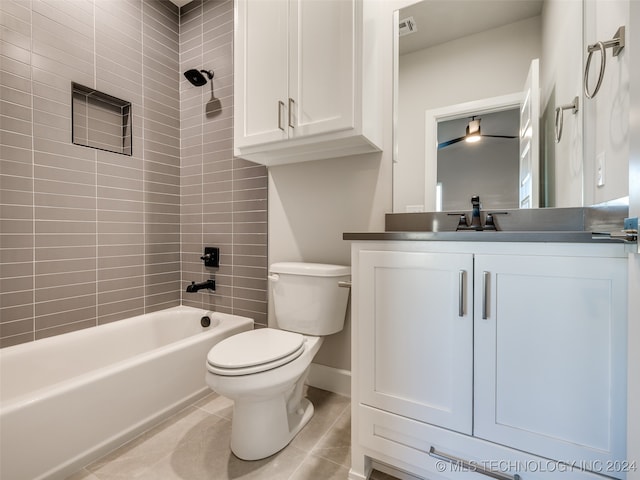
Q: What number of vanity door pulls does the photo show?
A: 2